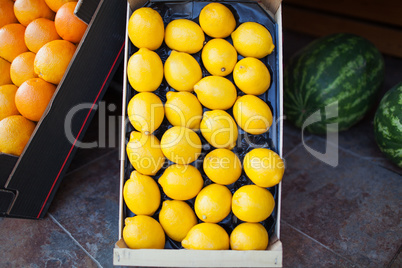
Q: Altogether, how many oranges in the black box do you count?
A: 12